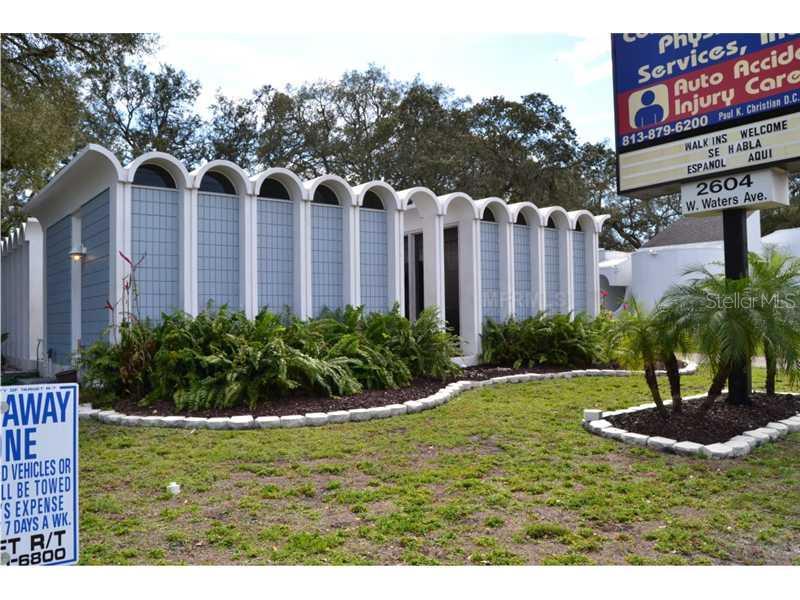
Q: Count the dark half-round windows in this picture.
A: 9